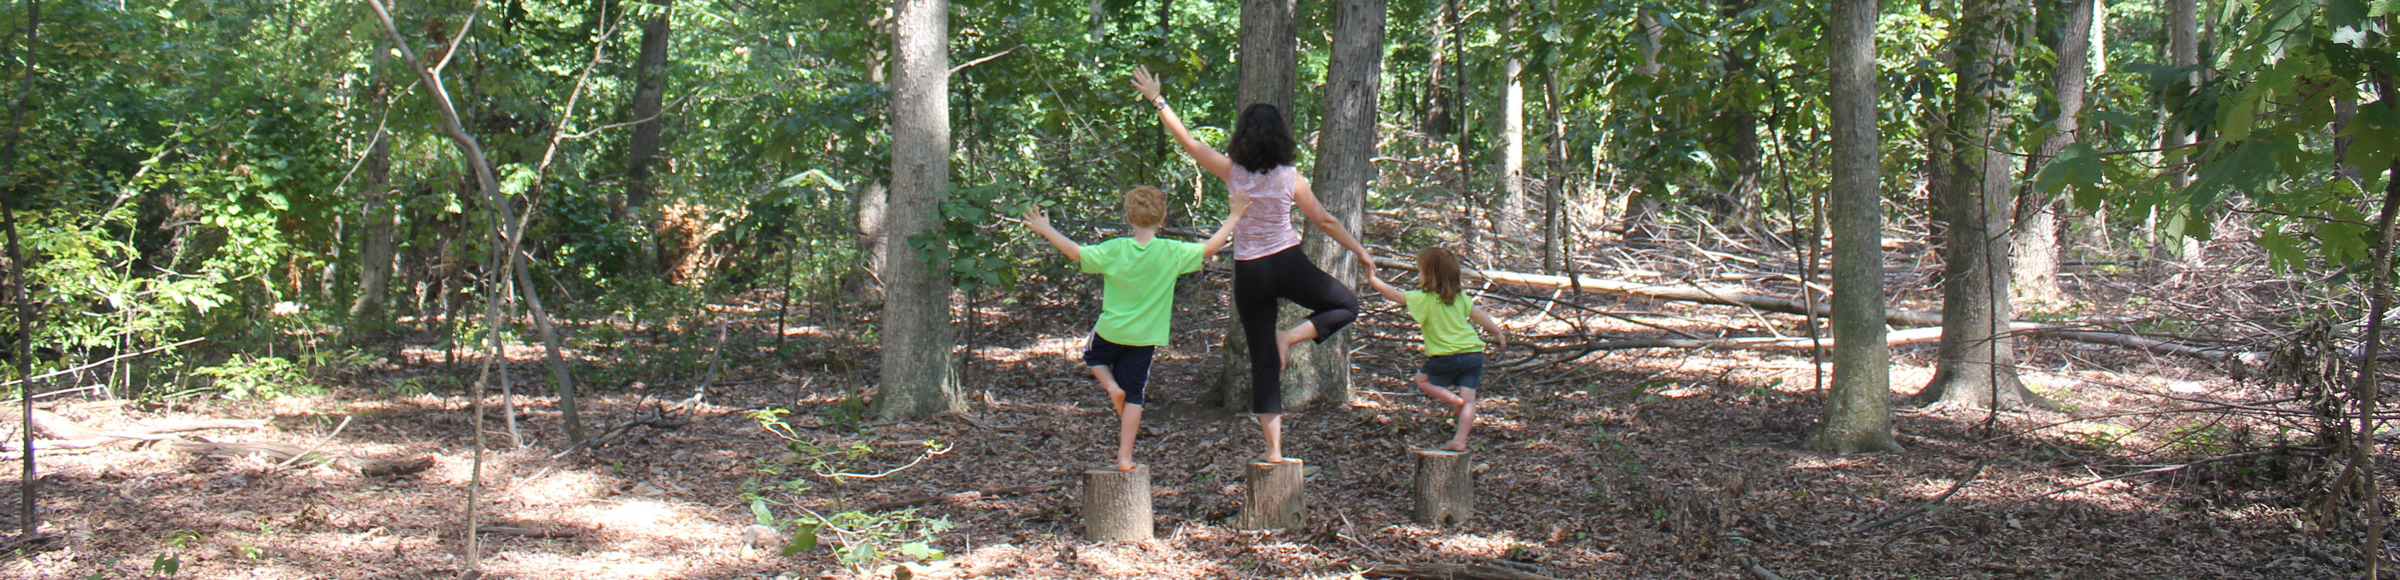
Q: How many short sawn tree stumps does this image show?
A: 3